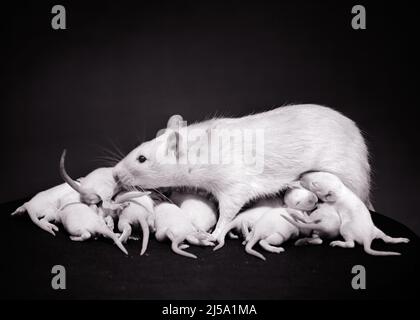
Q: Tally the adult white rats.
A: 1